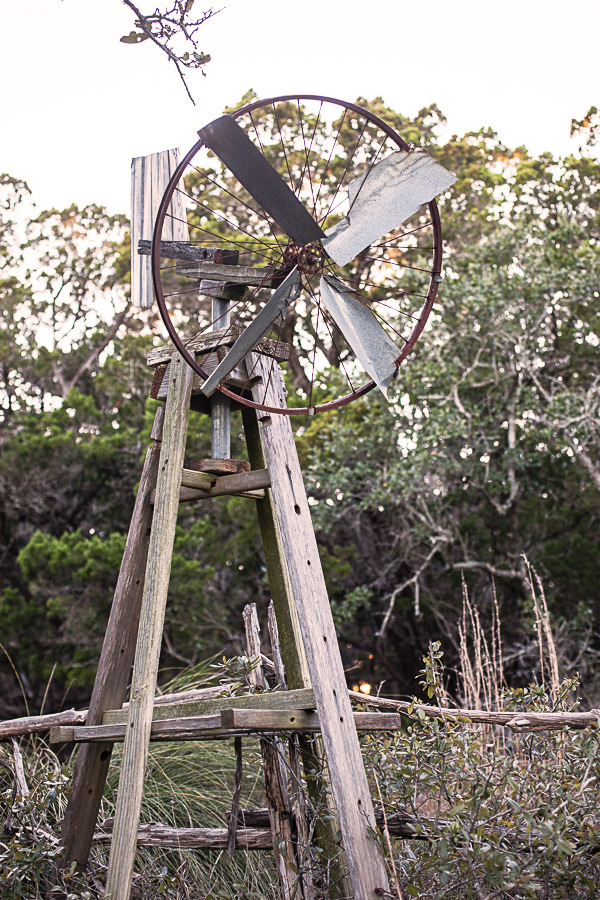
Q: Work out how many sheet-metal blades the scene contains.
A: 4